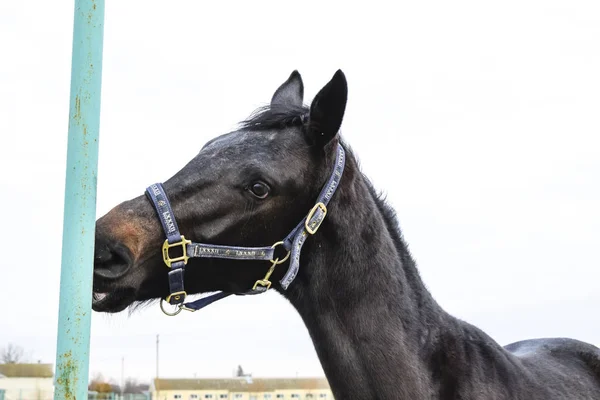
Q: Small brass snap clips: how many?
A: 1